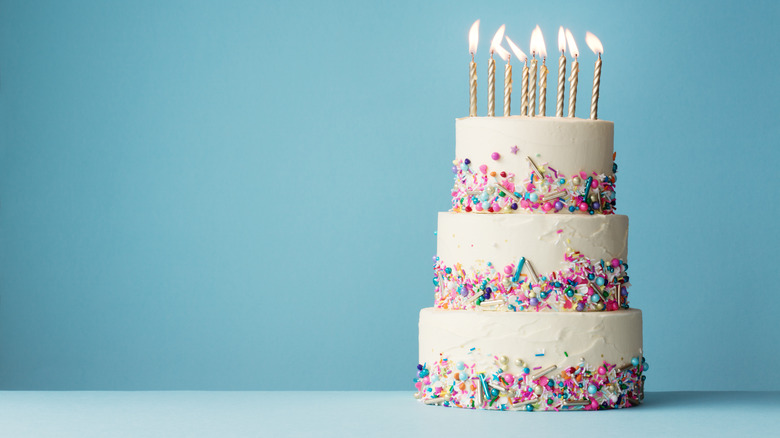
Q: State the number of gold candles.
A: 9